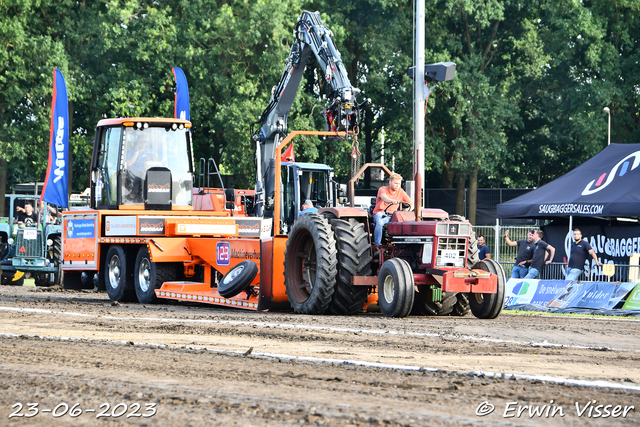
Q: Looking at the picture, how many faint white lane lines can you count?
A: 2